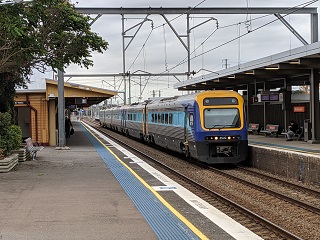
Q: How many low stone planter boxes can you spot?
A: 2